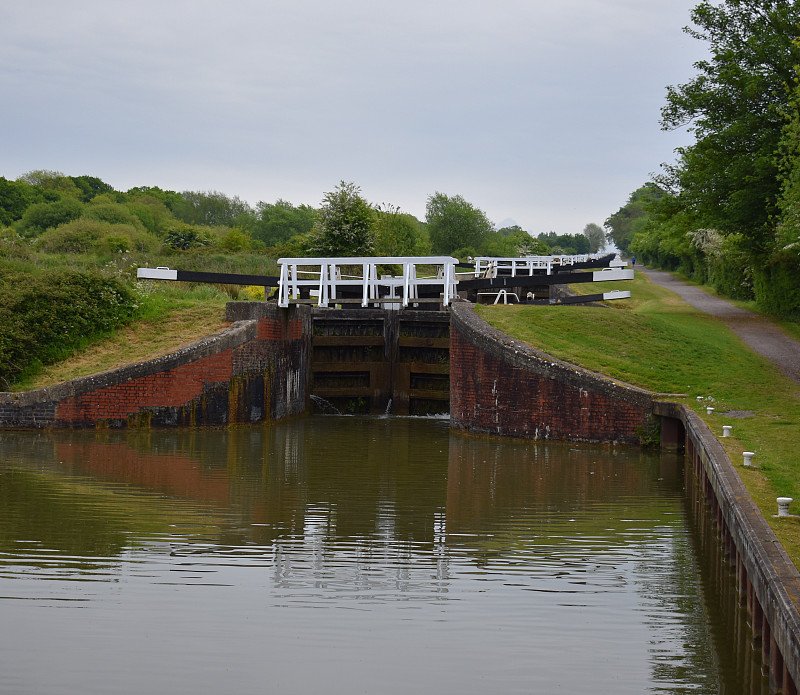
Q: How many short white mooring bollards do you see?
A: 5